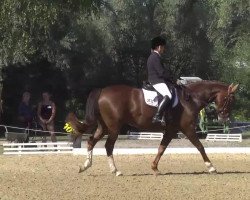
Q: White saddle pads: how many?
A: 1